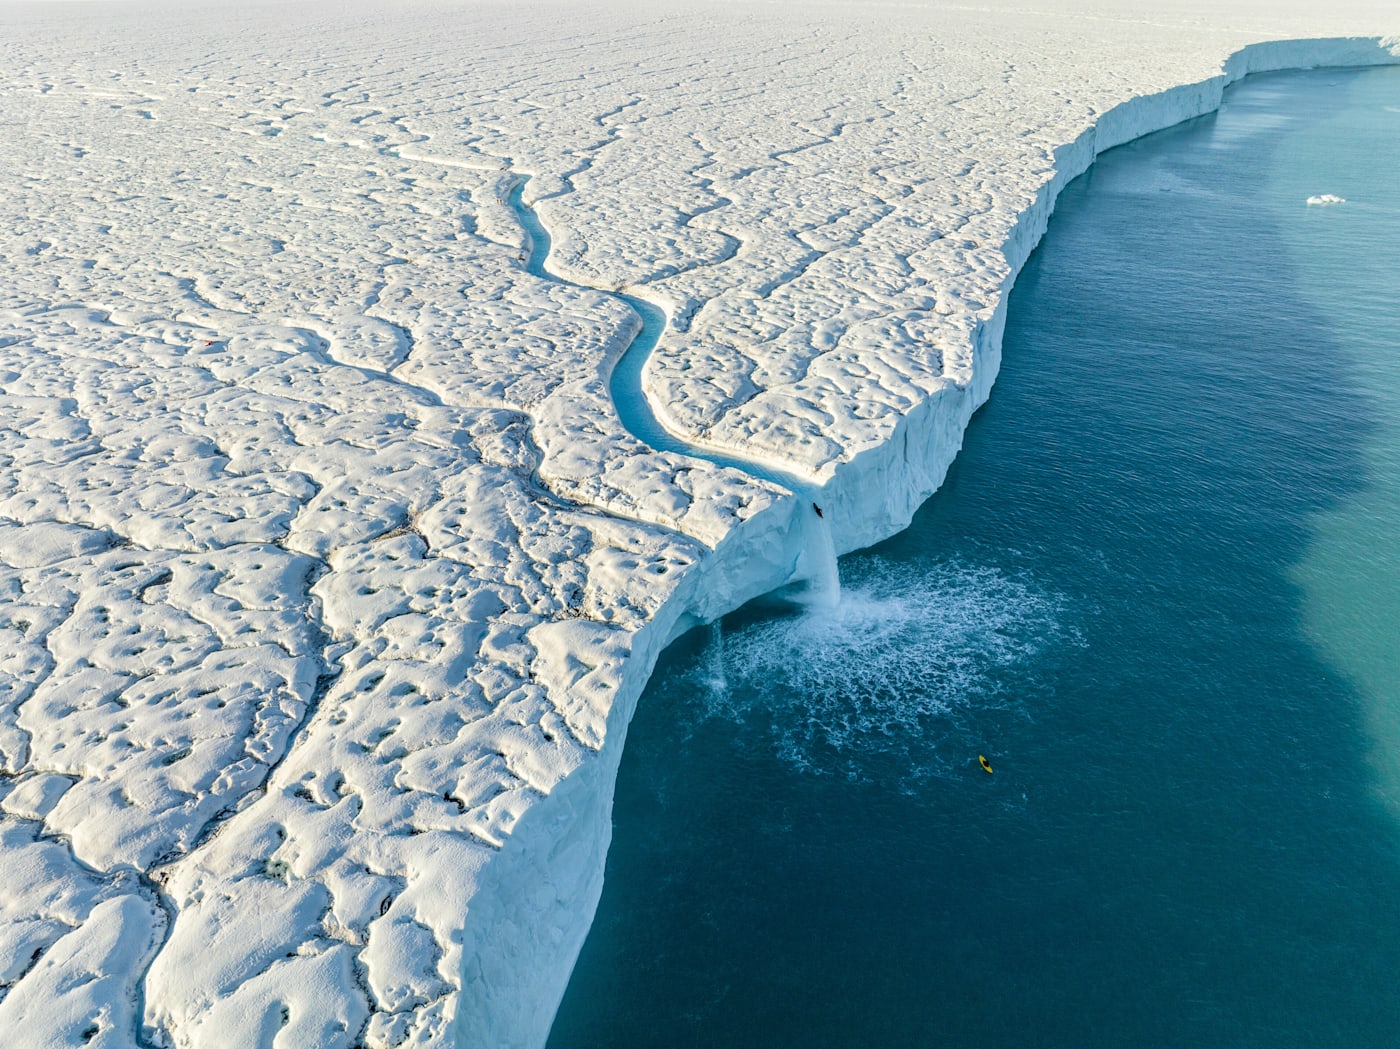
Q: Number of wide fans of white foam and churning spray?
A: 1